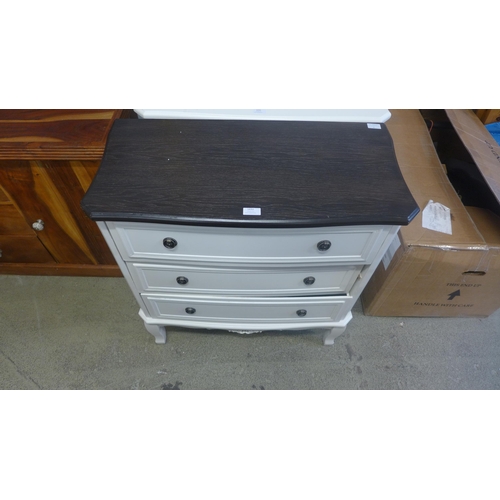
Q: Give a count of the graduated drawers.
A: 3